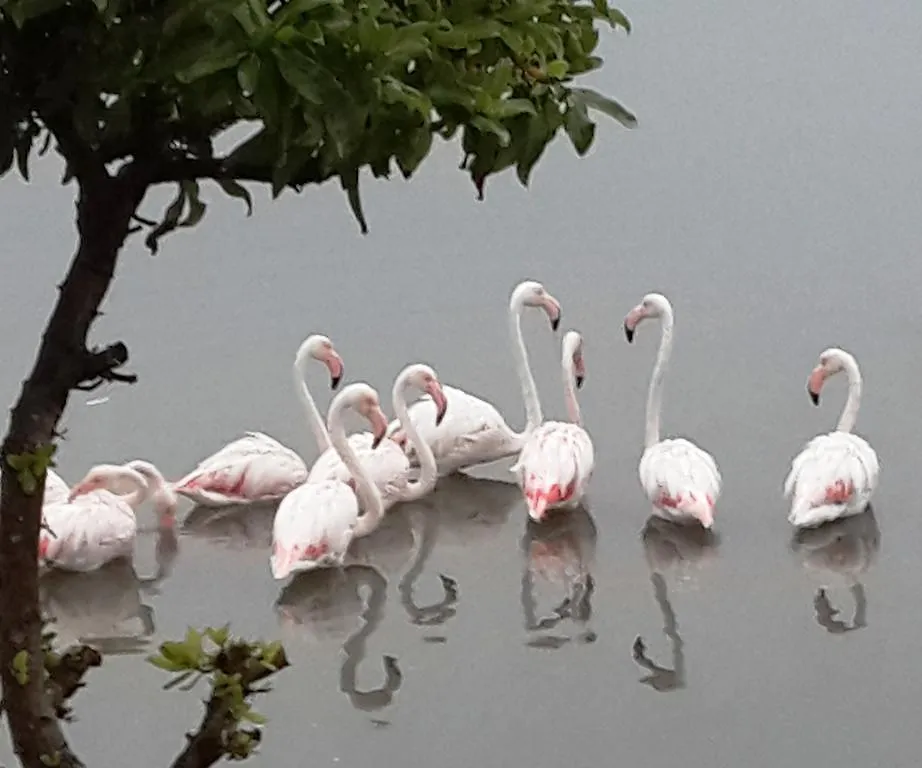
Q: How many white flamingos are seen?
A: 9